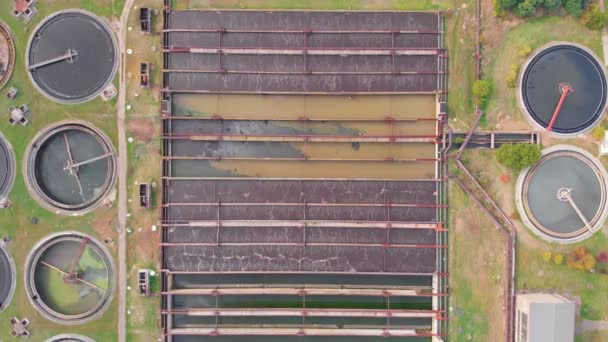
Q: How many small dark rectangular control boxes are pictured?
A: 4